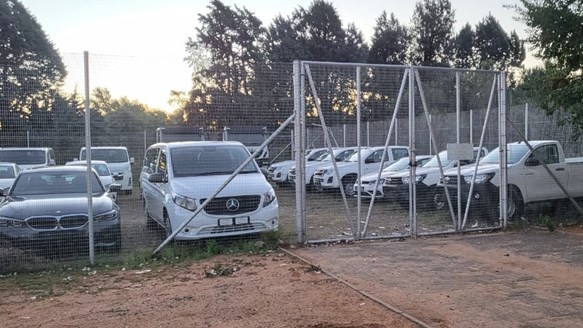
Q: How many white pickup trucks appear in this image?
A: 5